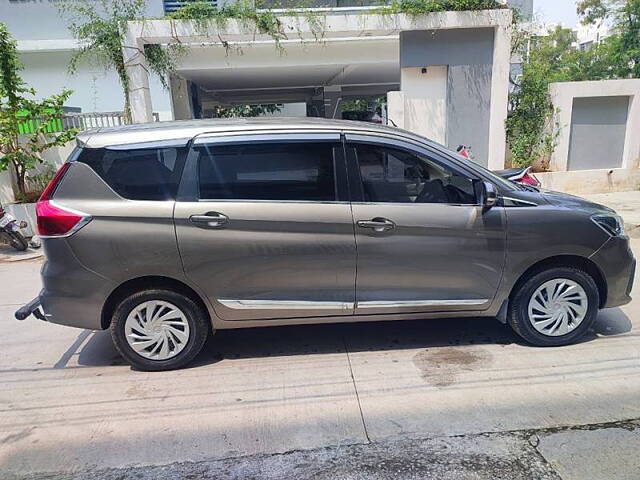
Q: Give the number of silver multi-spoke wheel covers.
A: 2